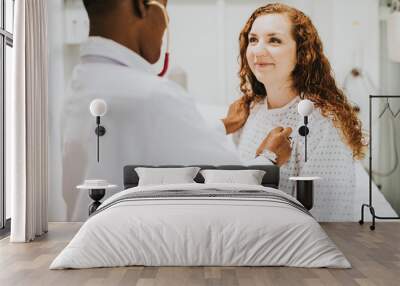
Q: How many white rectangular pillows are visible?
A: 2